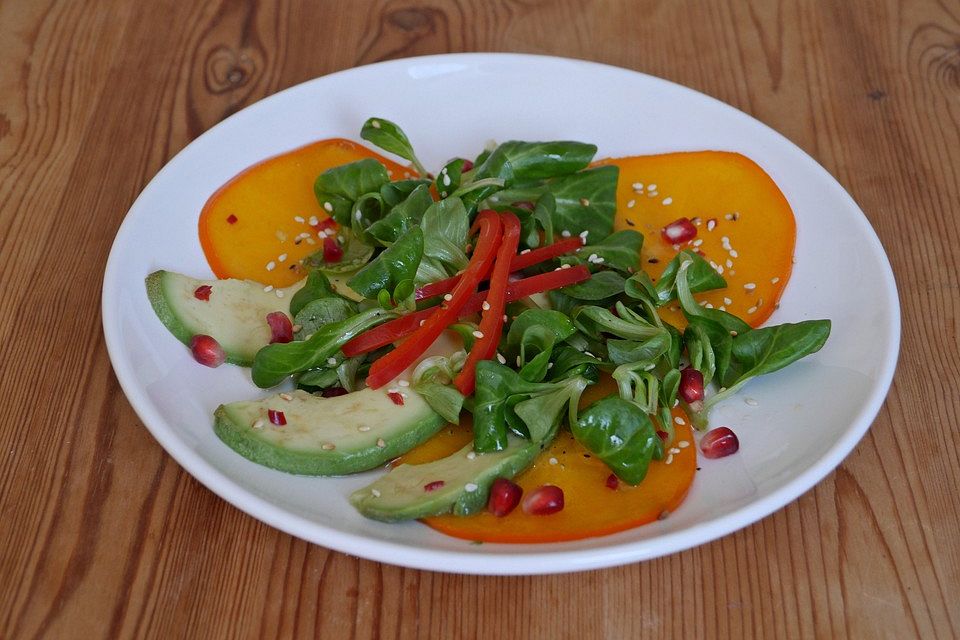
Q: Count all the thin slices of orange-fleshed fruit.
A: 3